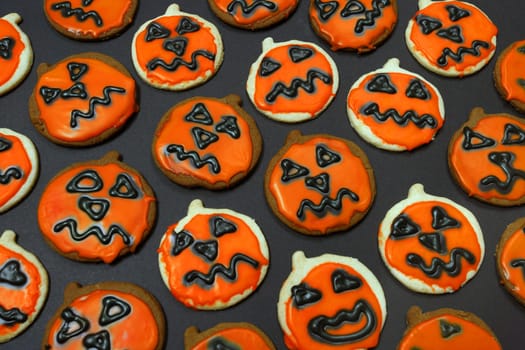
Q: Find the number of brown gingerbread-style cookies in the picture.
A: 13